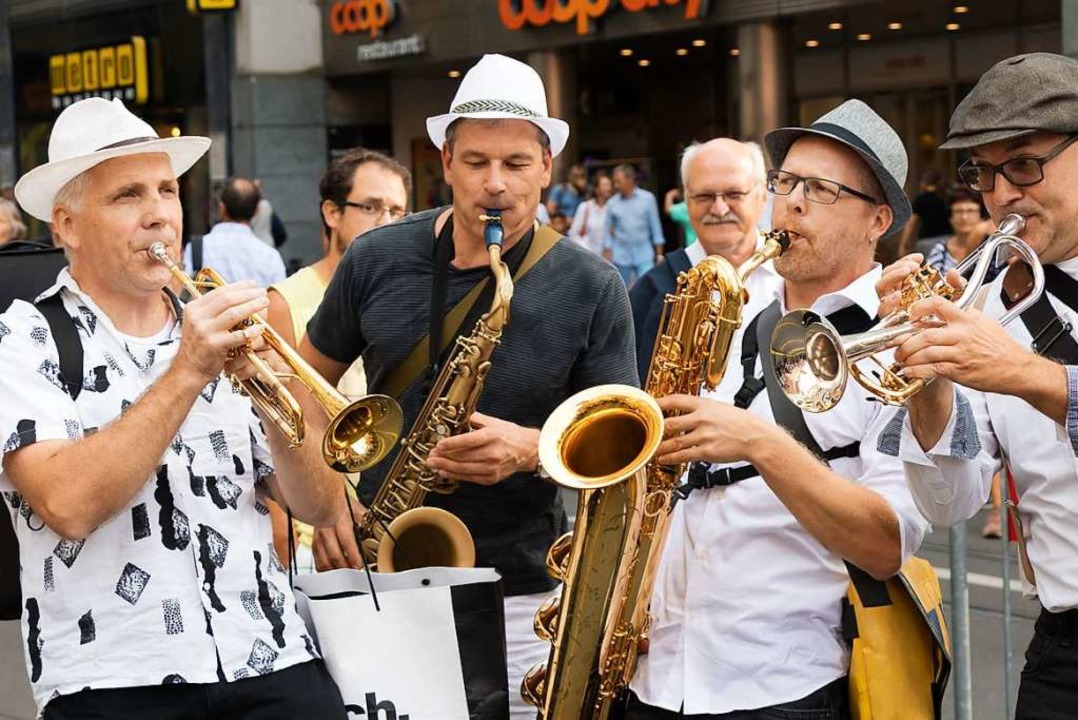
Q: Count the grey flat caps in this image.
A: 1